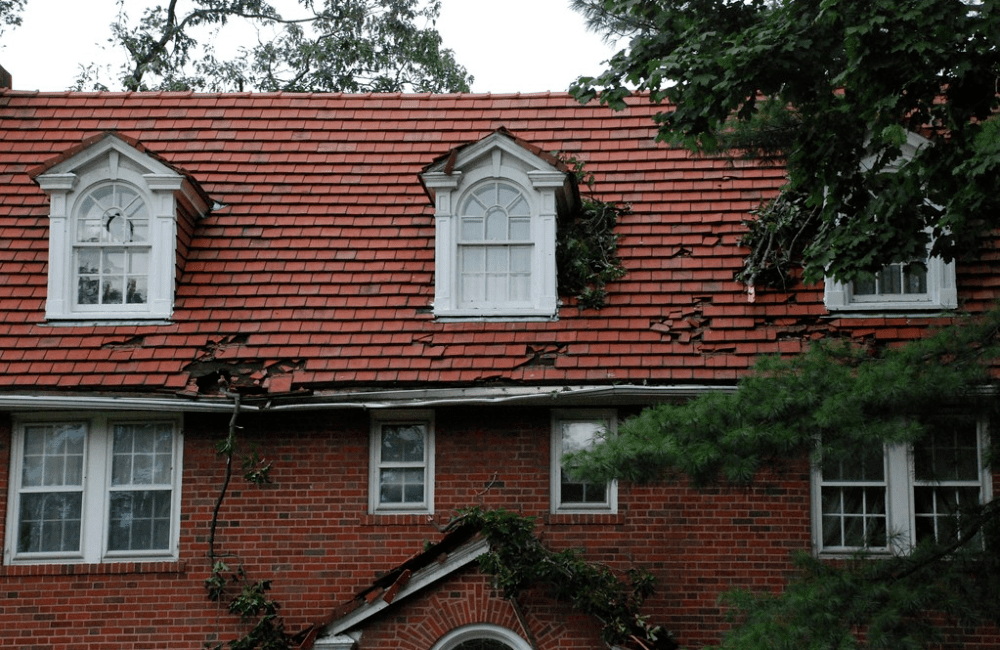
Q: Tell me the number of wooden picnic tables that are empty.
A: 0